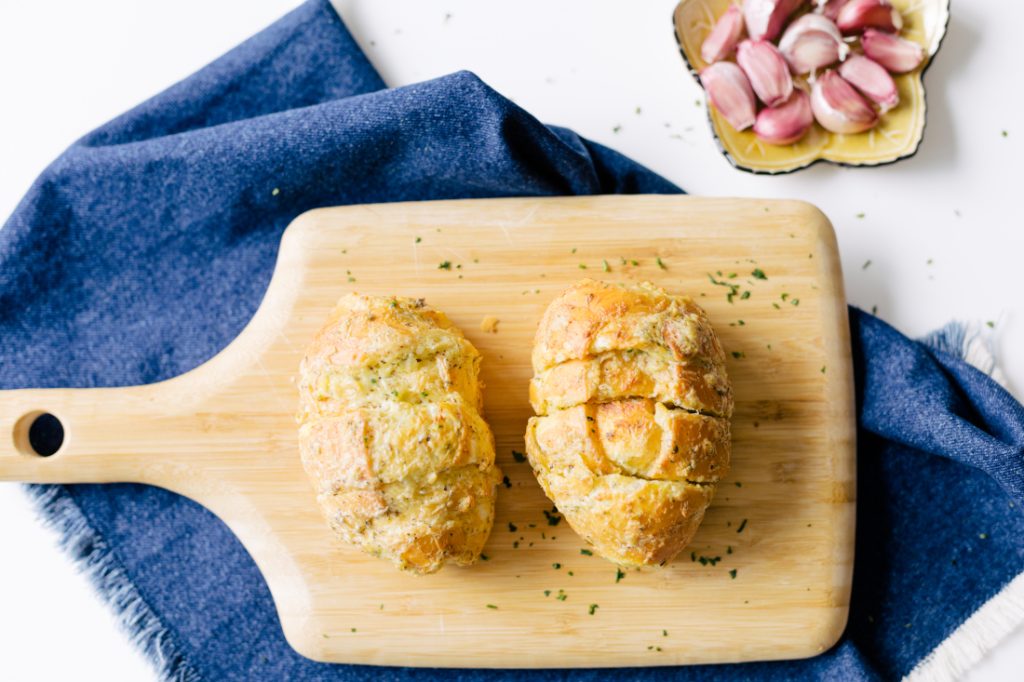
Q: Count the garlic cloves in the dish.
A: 11